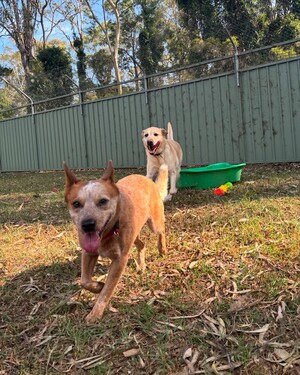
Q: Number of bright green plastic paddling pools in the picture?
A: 1